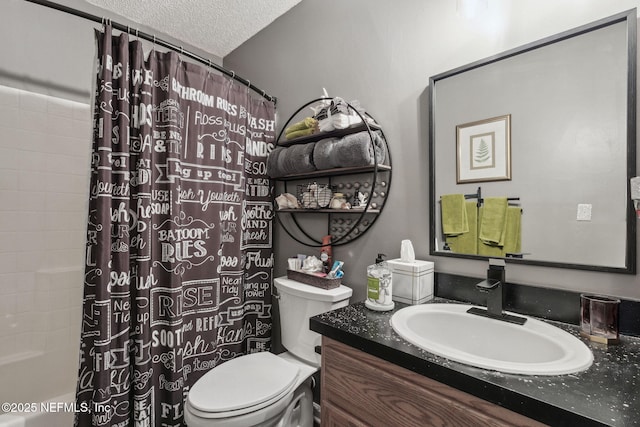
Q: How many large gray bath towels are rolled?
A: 2